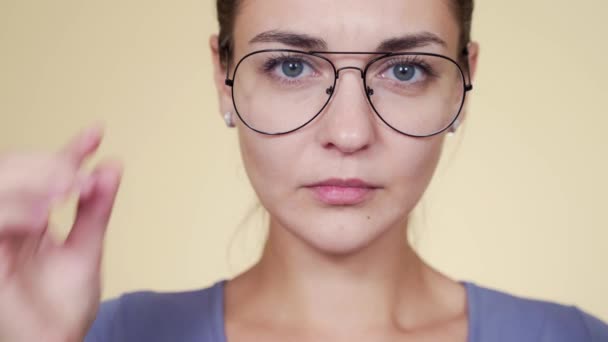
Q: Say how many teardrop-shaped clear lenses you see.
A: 2